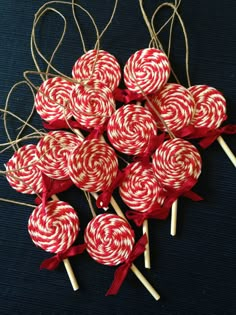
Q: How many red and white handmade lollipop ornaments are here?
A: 14